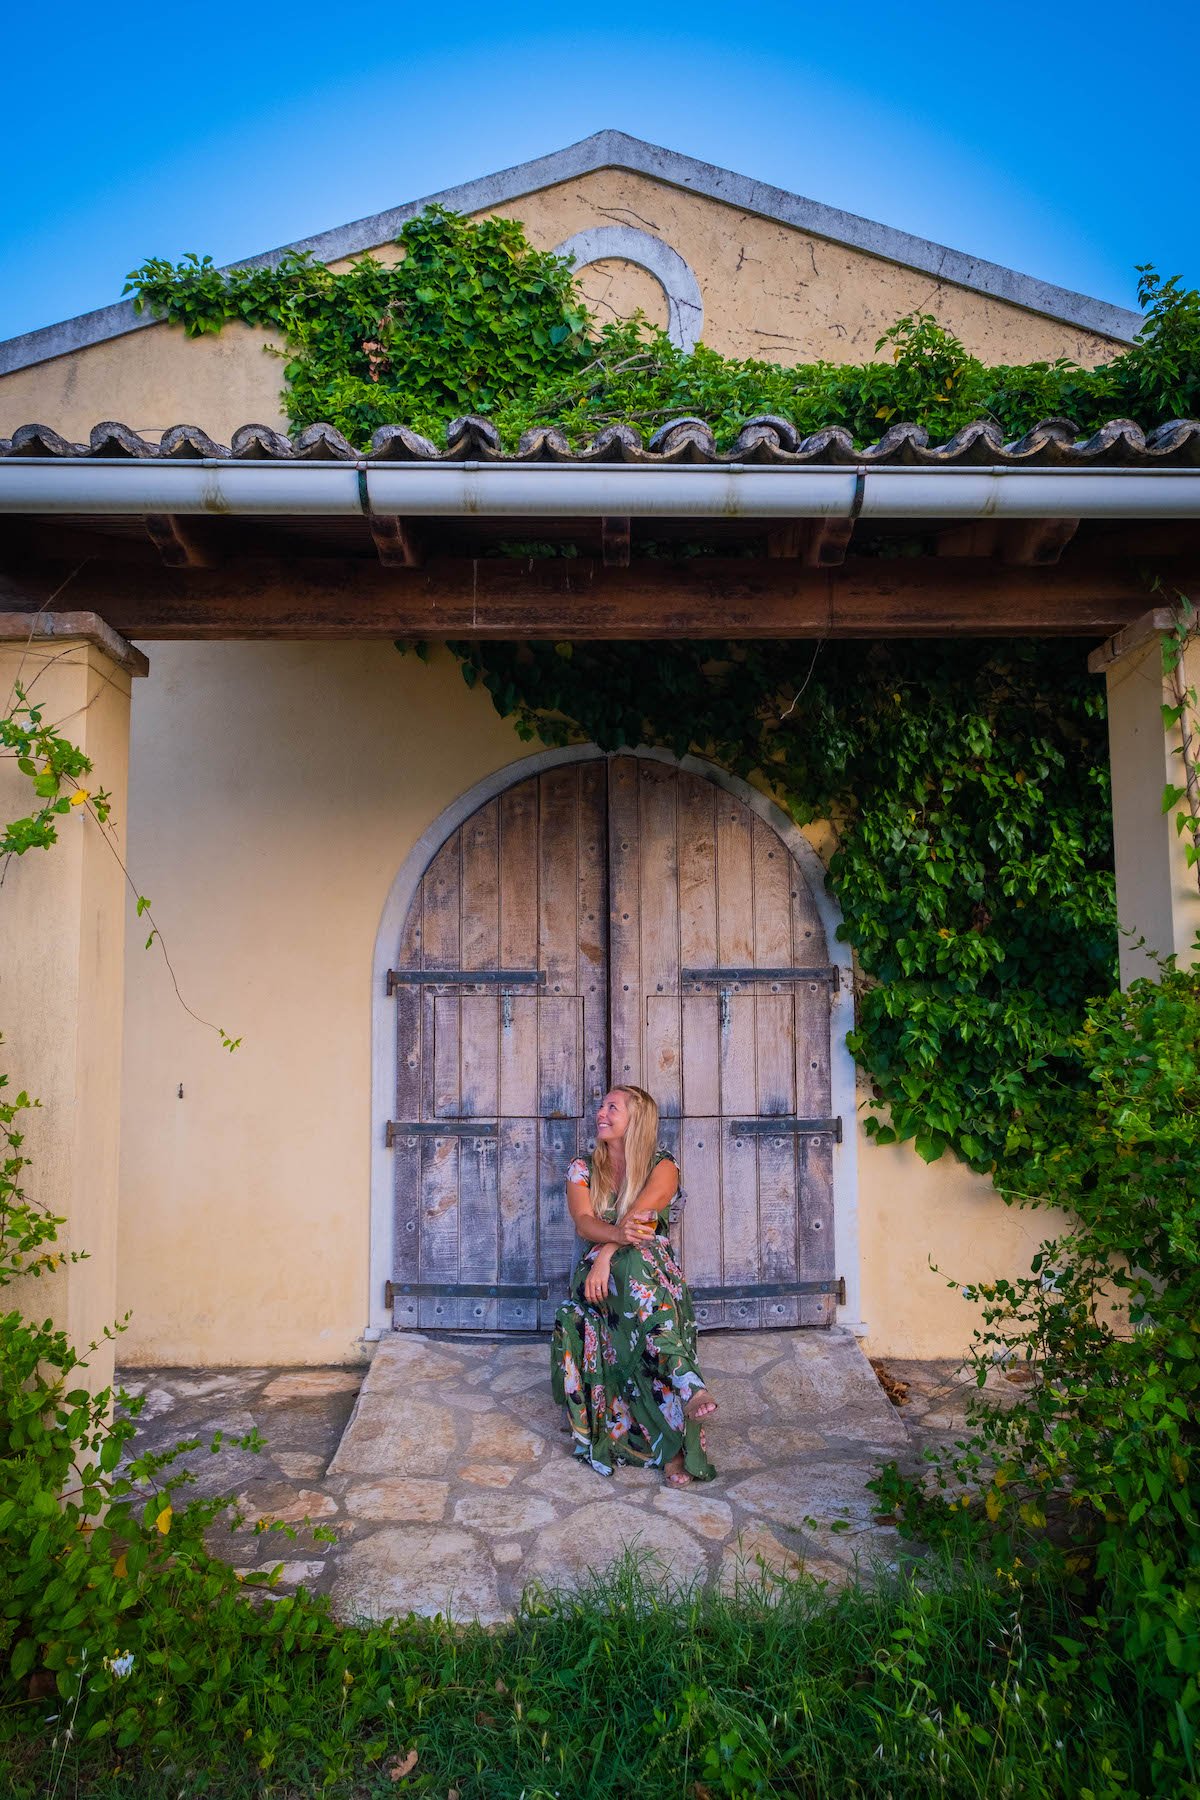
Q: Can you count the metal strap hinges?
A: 6